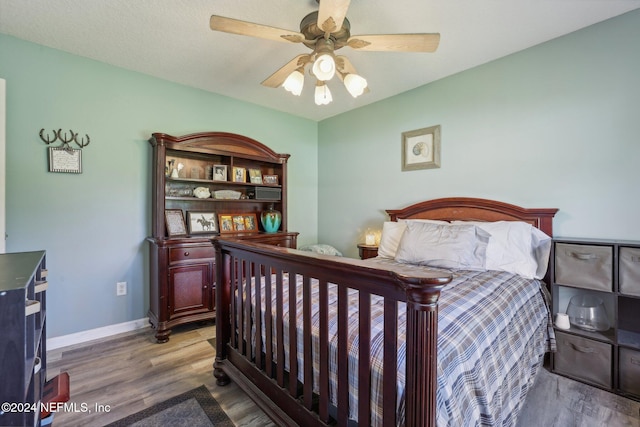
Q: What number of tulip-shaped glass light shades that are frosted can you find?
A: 4